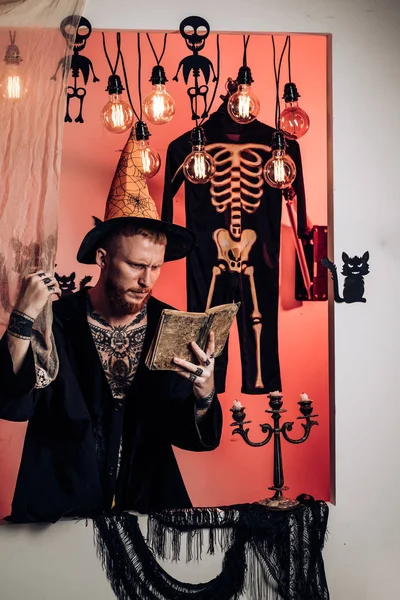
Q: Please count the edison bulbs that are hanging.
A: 8